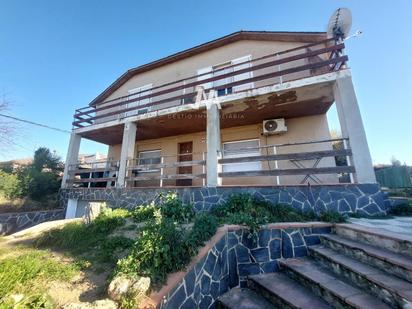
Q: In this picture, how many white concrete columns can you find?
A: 4